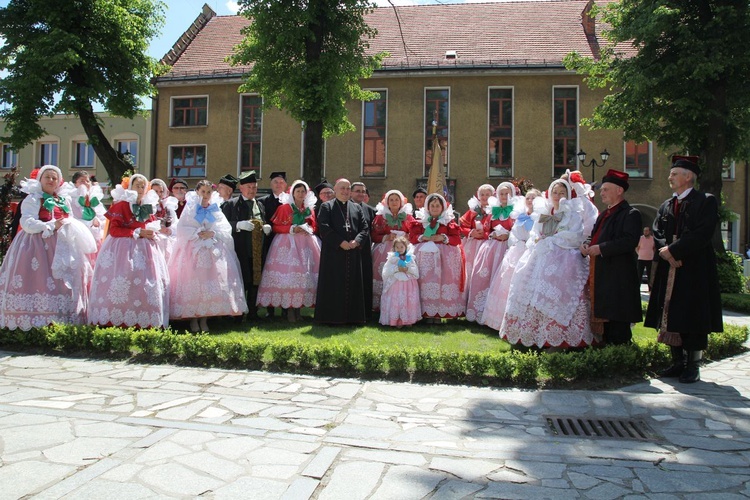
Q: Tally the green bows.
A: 8